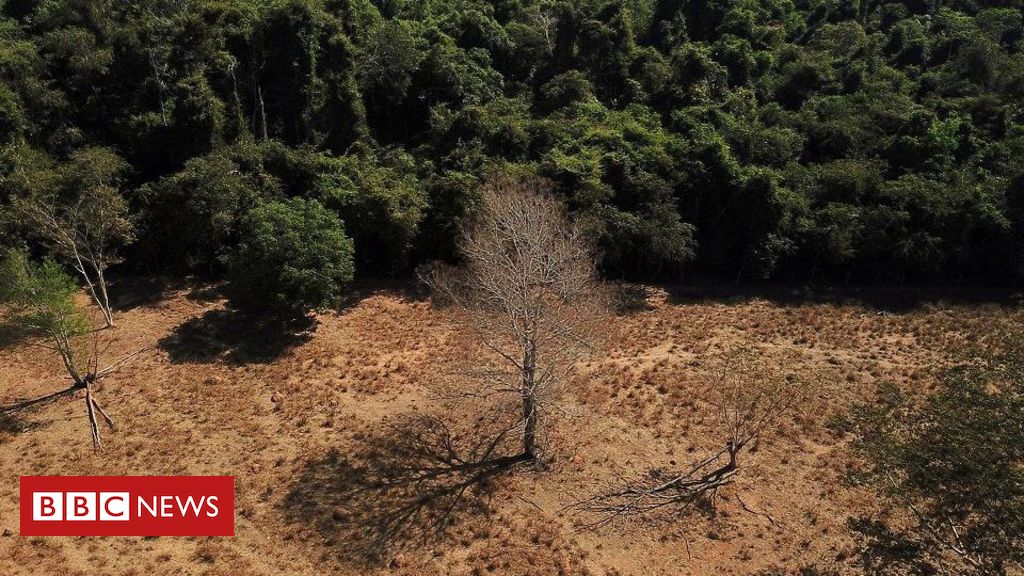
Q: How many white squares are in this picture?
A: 3